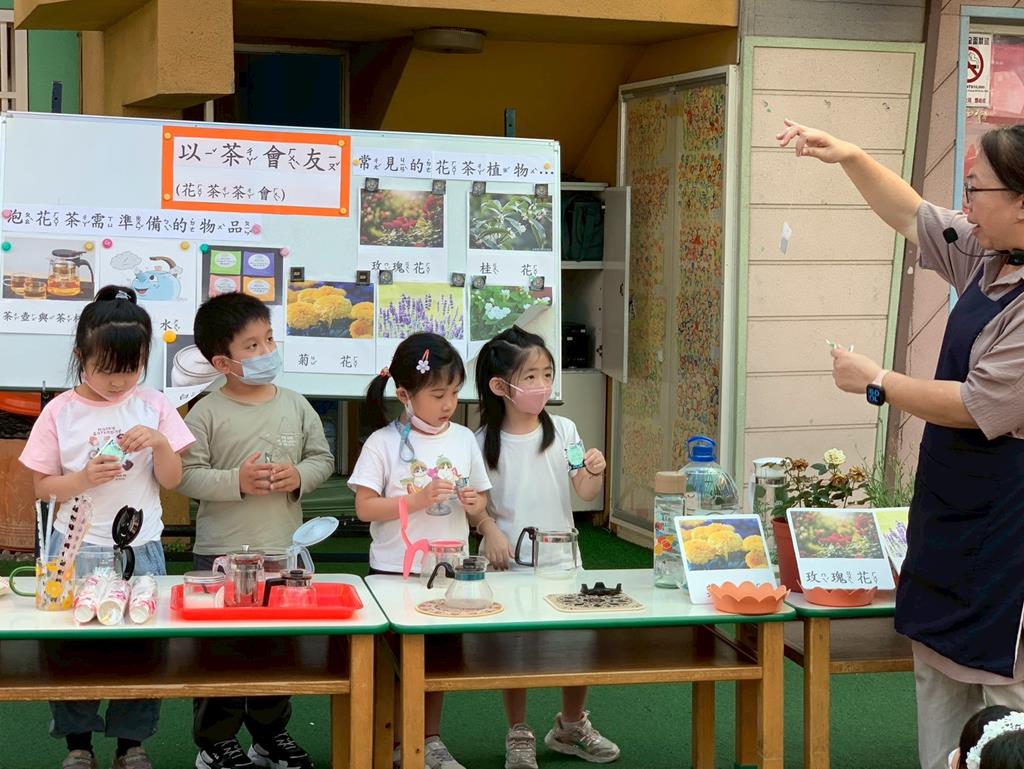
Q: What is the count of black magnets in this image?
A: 10